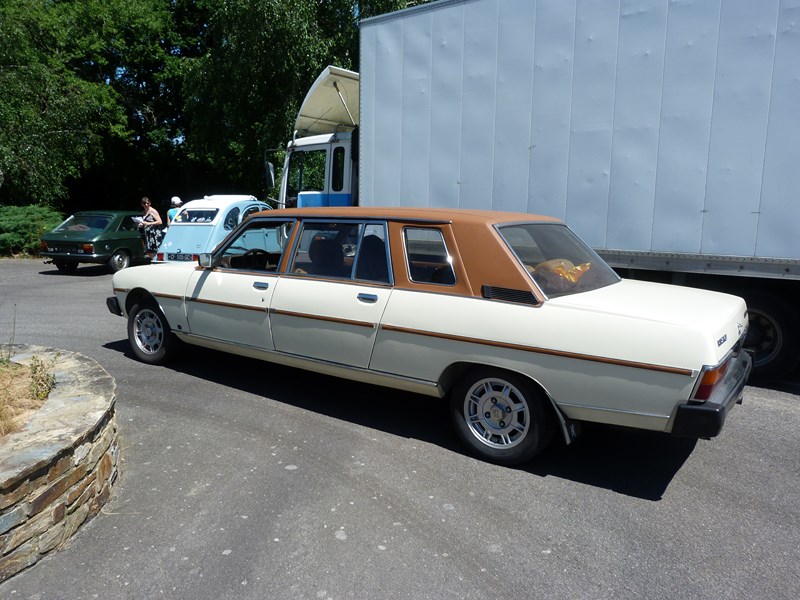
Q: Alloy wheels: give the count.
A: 2